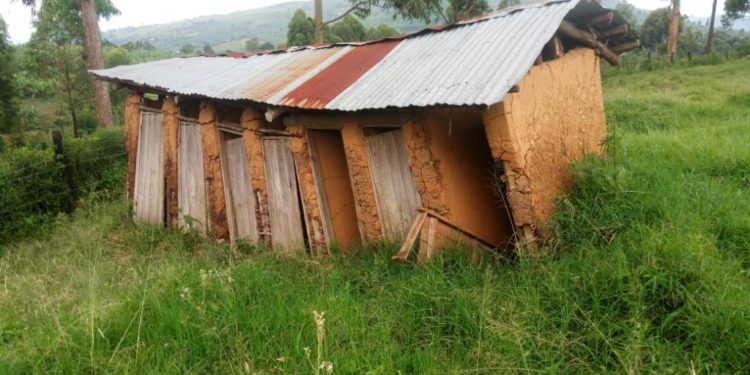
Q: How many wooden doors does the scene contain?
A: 5